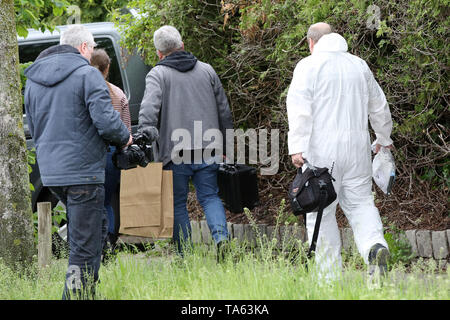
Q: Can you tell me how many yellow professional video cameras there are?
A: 0